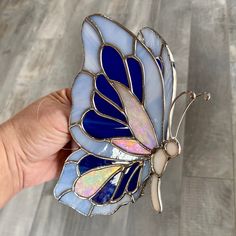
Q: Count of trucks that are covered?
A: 0